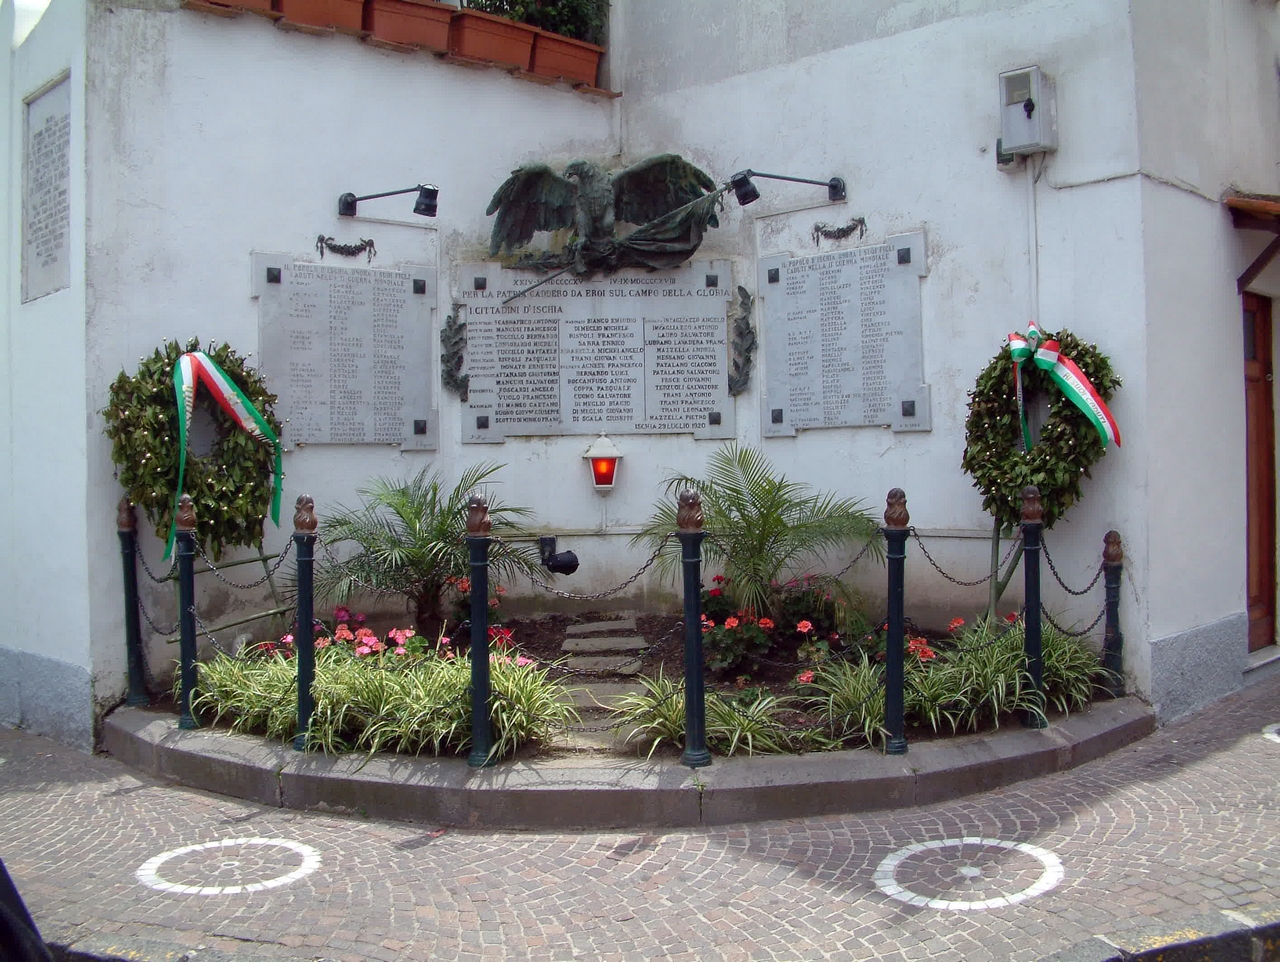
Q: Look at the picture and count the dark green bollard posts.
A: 8